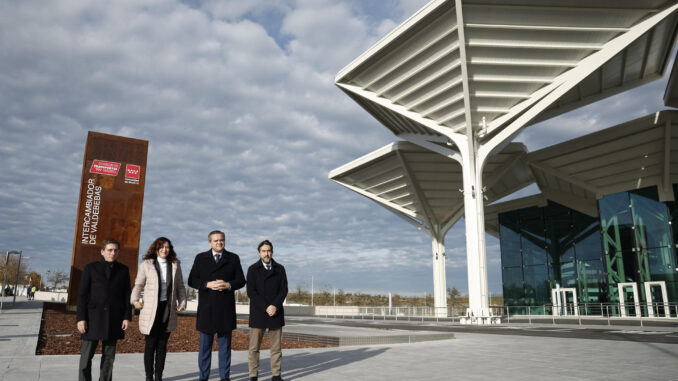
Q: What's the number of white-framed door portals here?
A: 3